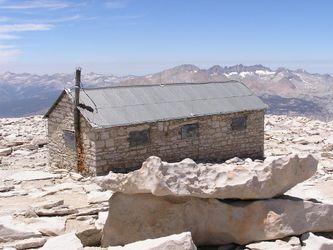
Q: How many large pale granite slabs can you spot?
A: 2